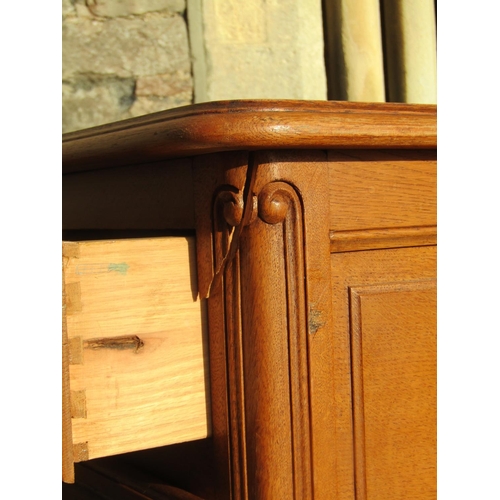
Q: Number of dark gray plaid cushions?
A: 0